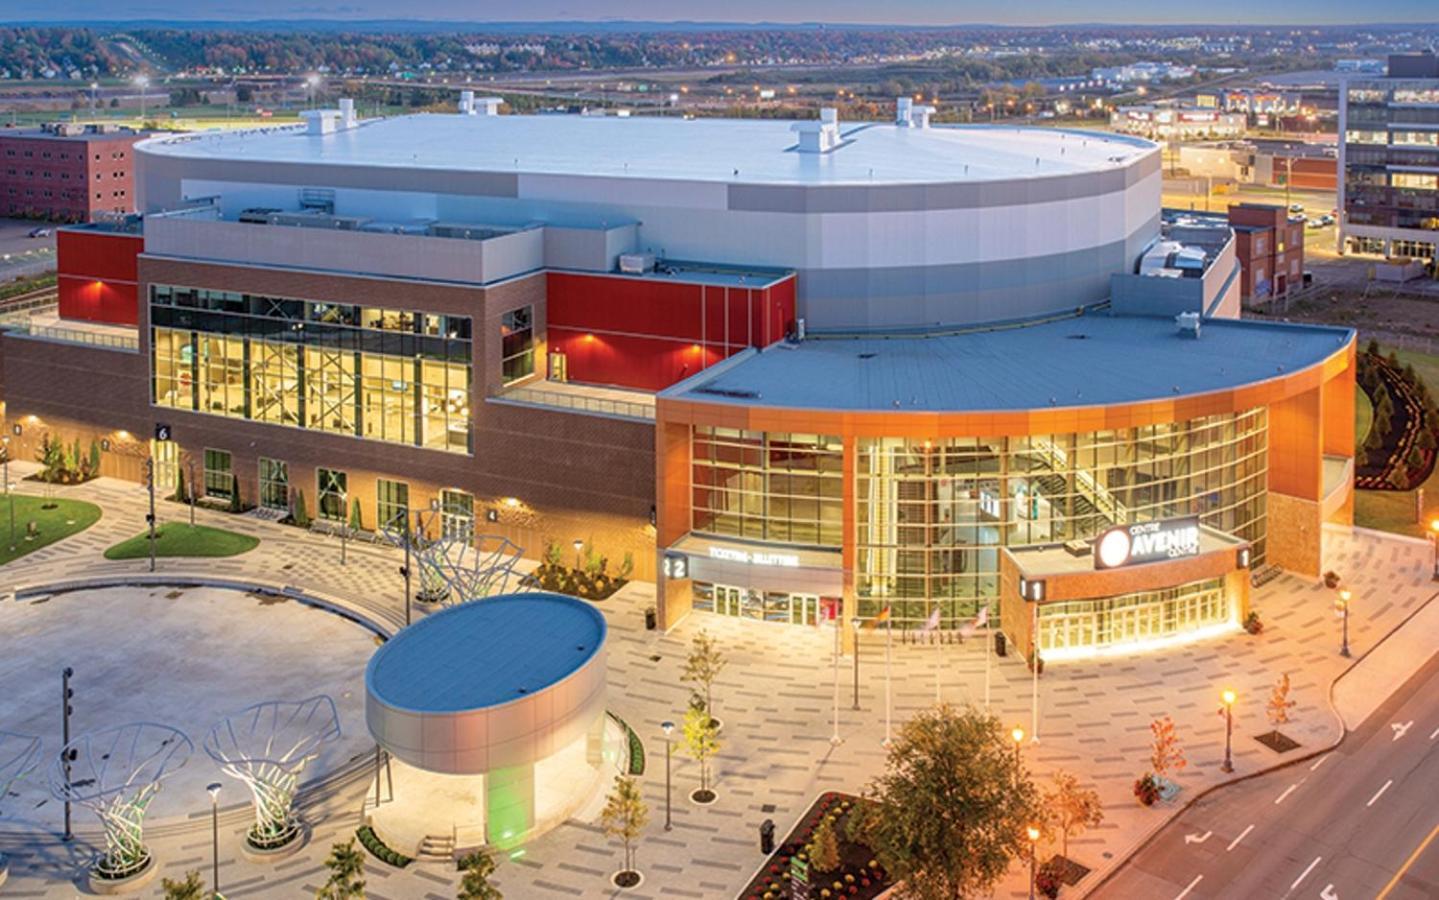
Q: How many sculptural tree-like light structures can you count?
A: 5